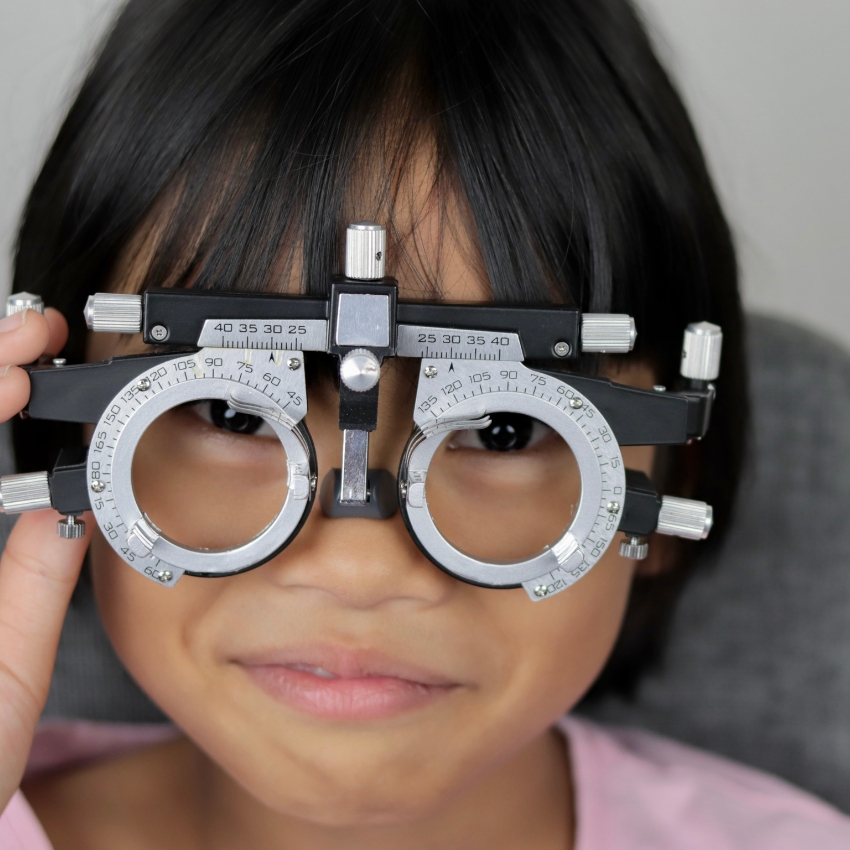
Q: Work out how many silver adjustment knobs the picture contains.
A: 10